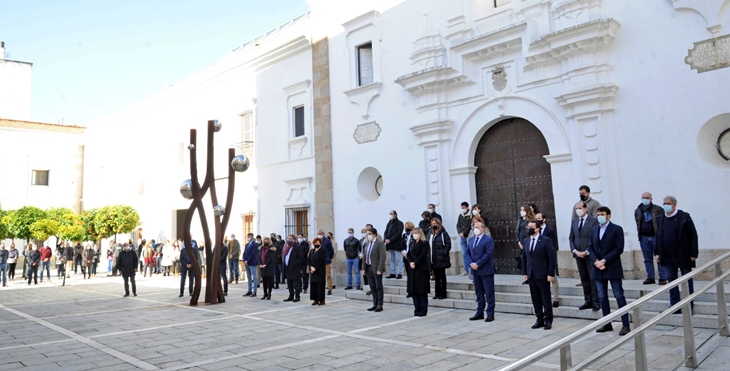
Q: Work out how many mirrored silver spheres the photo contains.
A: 5